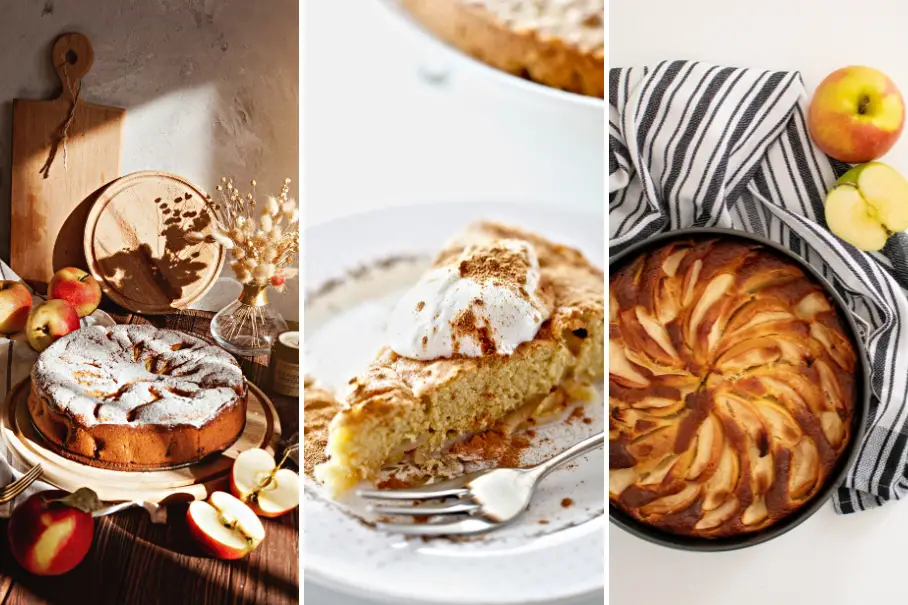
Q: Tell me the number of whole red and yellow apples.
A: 5